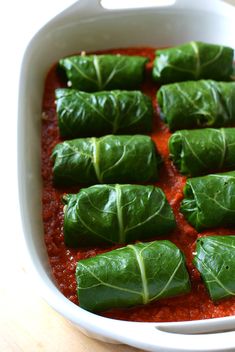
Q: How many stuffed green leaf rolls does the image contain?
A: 10